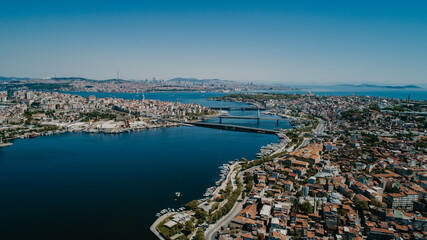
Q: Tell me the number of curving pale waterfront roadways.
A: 1